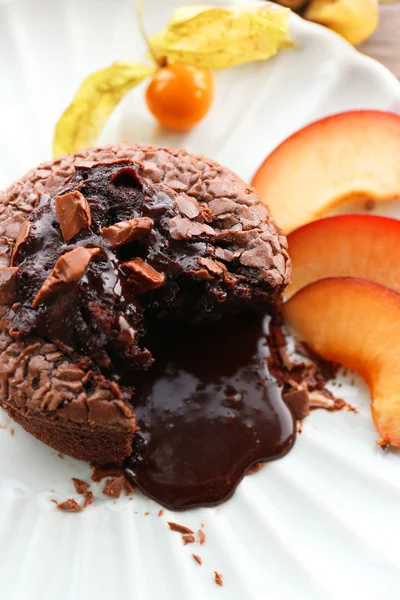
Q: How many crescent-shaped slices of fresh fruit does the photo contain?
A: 3